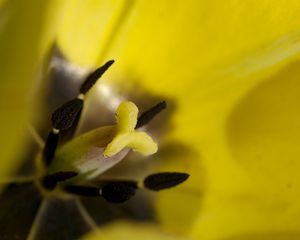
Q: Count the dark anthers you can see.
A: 6